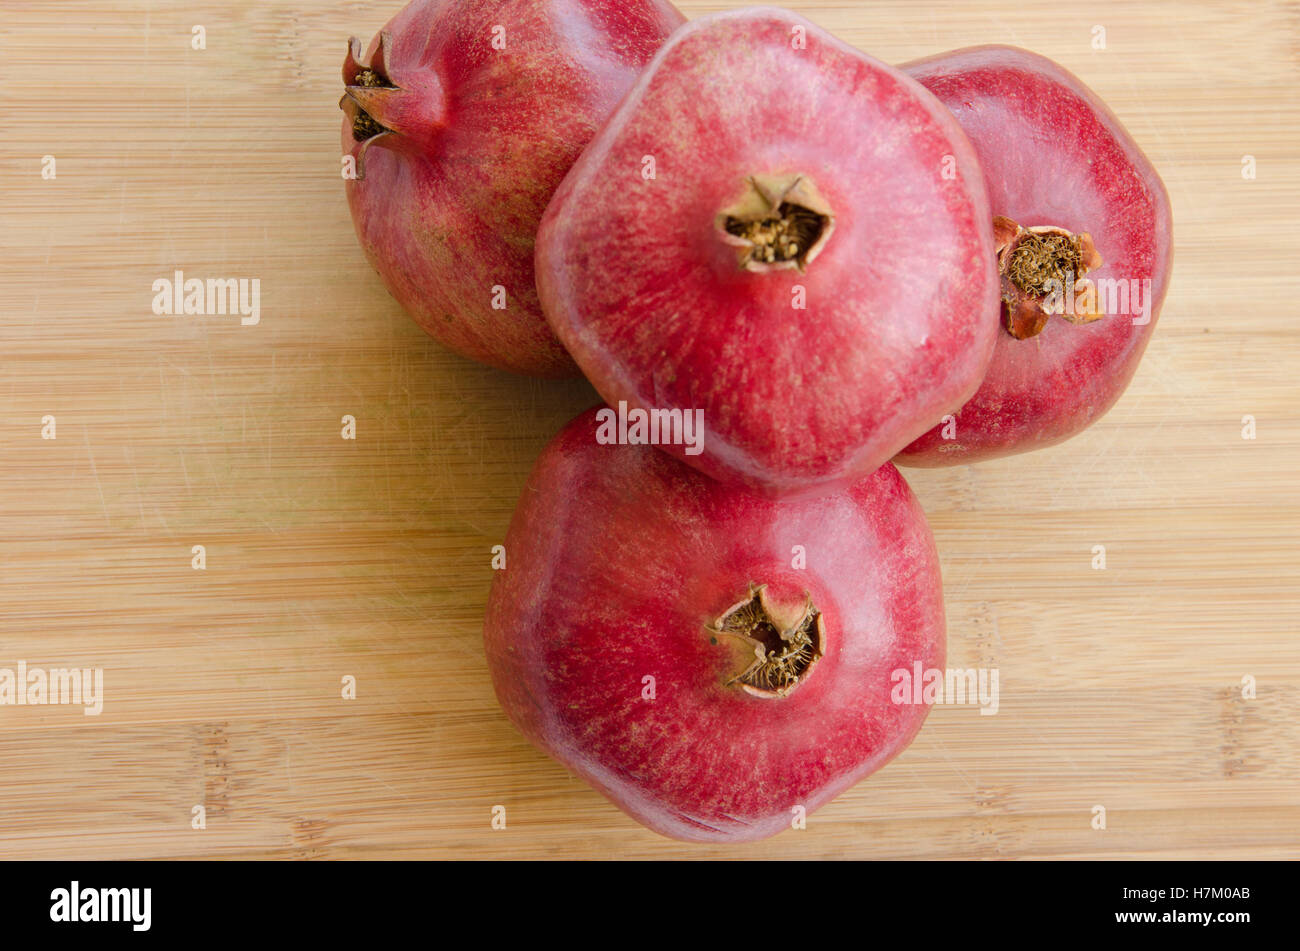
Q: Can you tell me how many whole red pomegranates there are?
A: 4